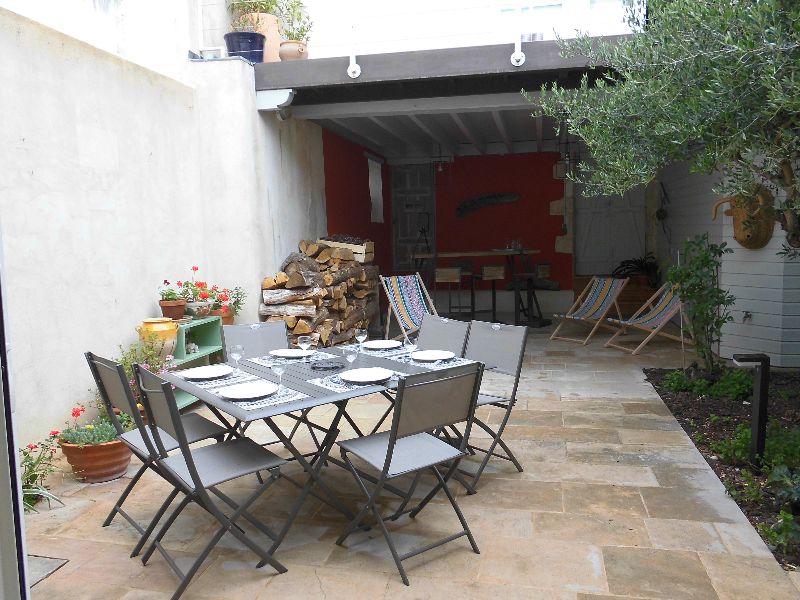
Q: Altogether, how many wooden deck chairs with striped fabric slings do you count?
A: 3